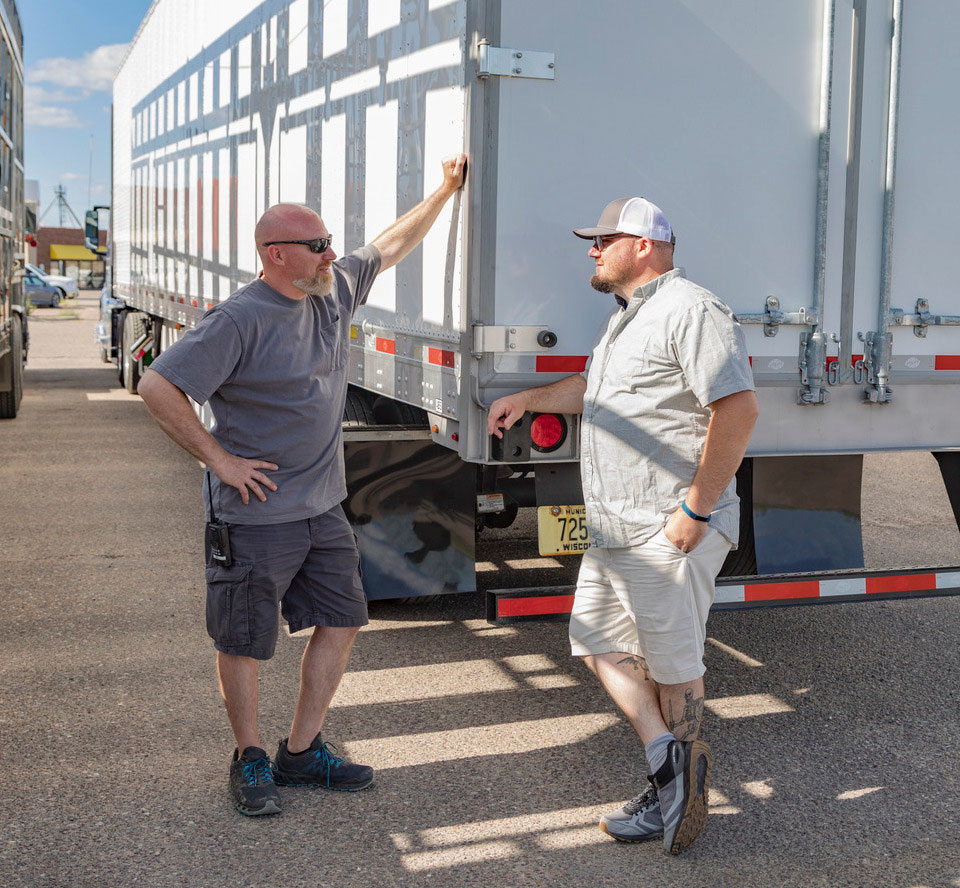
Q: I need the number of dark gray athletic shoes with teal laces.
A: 2